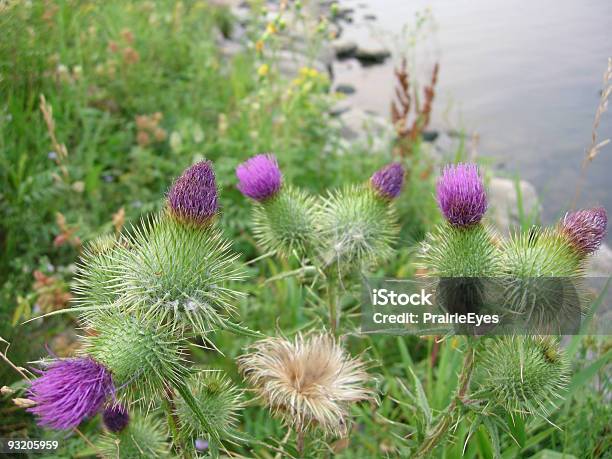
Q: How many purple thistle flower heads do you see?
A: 7